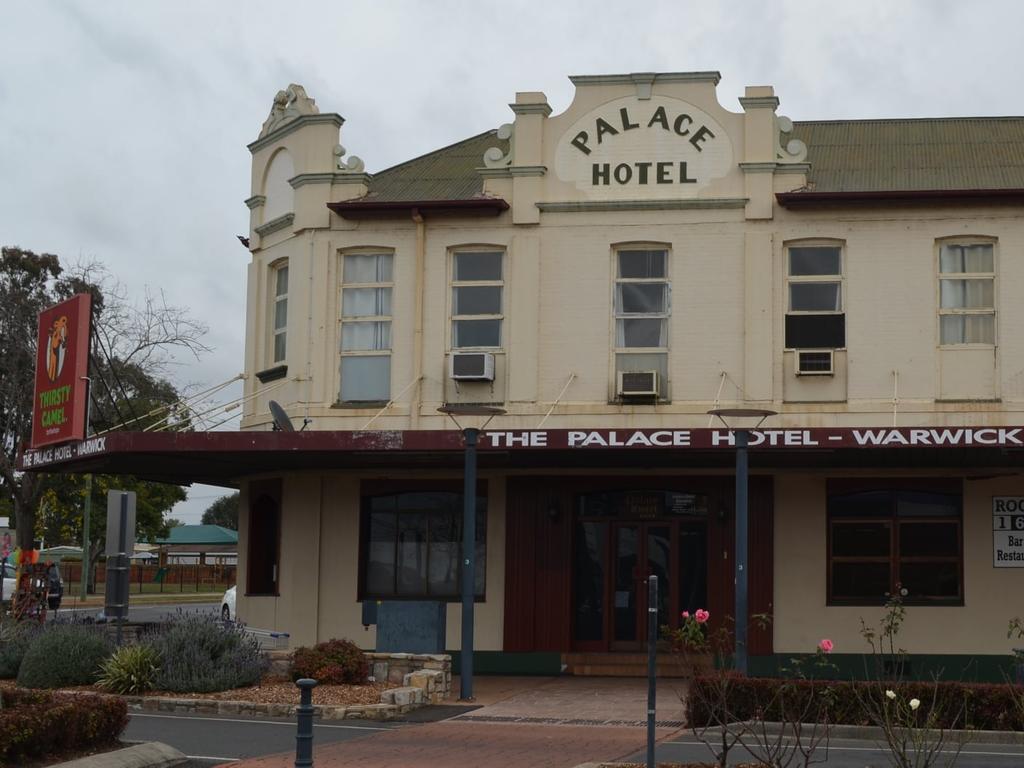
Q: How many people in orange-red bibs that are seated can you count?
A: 0